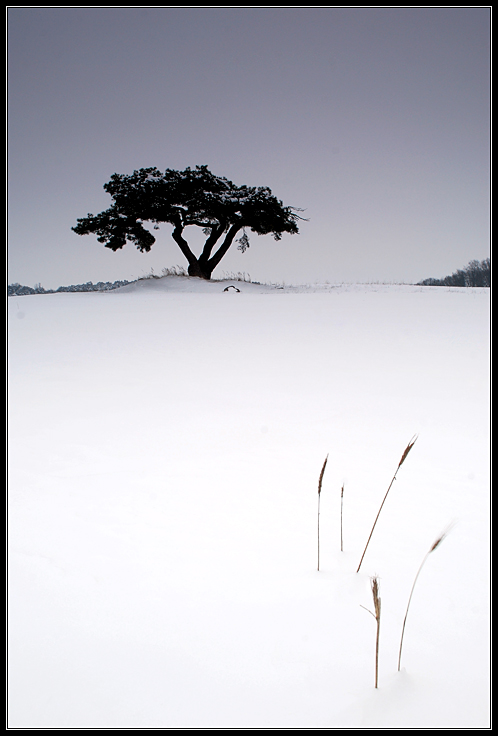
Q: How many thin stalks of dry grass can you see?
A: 5